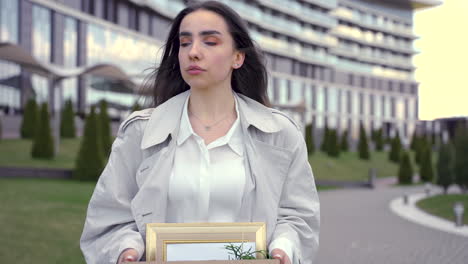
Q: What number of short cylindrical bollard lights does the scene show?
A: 3